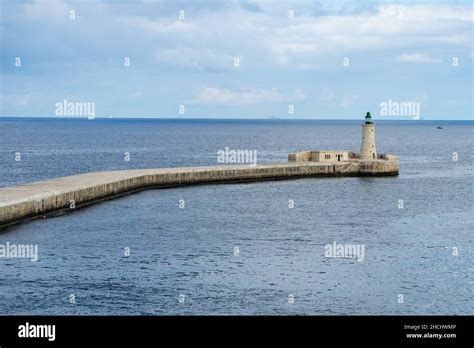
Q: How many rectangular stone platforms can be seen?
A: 1